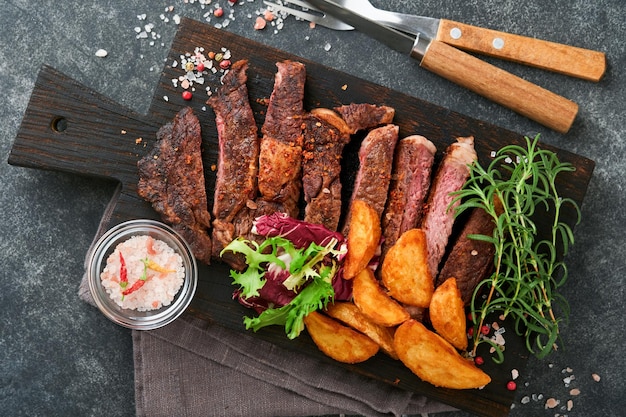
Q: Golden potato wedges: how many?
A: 7